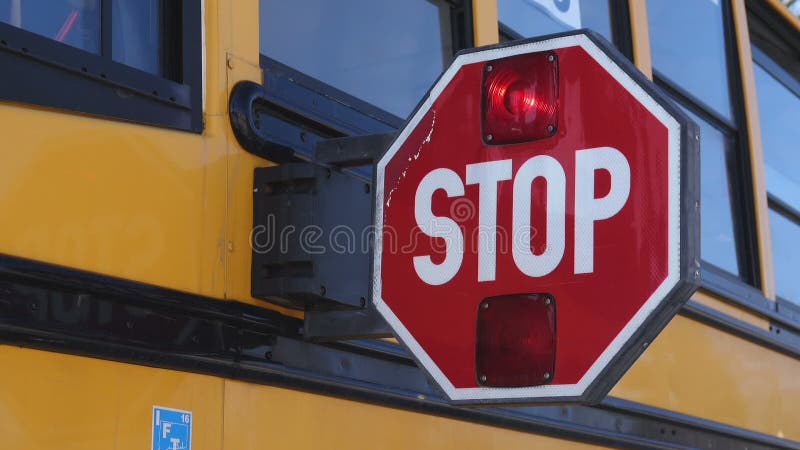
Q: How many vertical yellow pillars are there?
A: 4